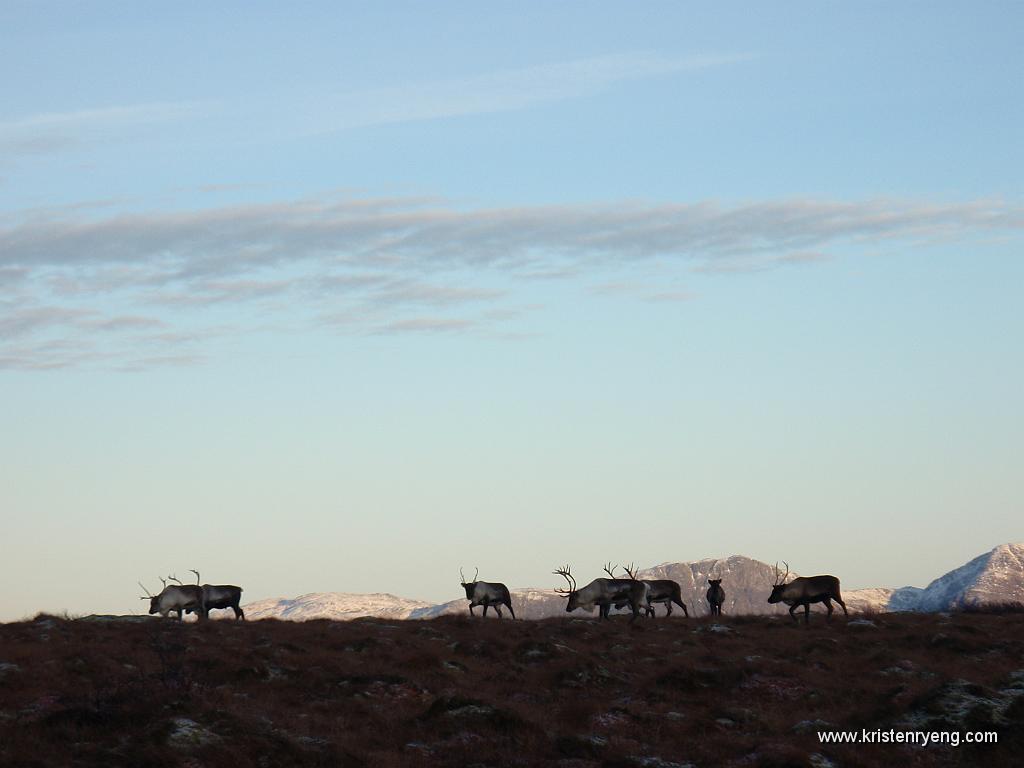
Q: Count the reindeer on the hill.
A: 7